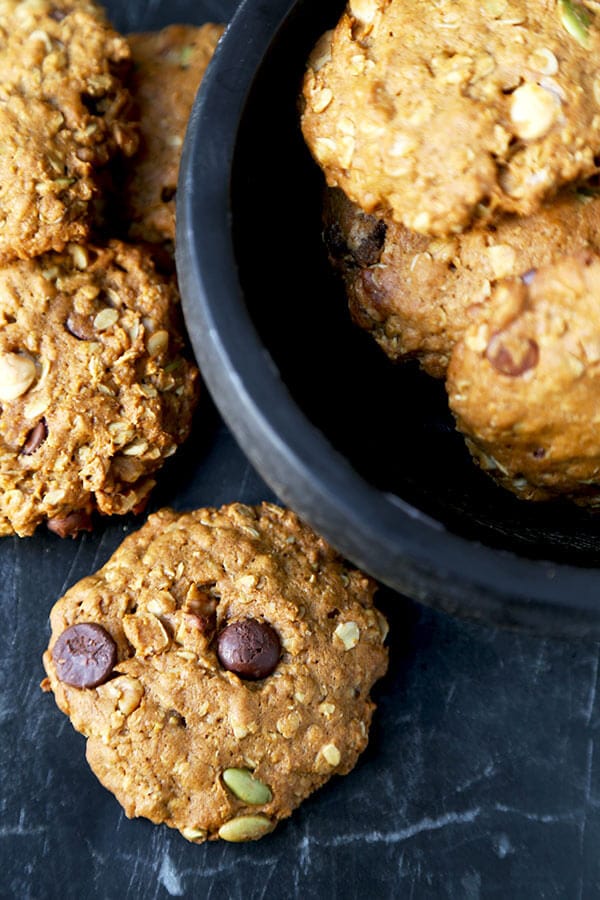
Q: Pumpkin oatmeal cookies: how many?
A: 7